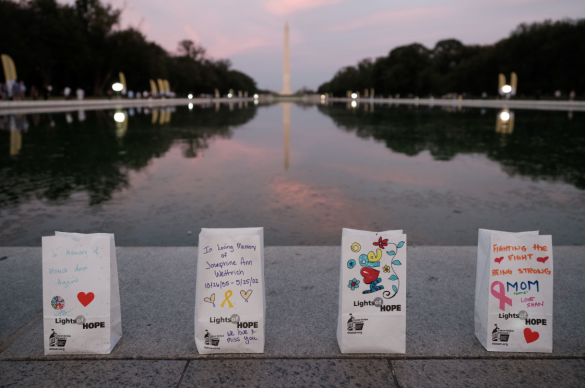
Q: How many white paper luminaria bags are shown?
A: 4